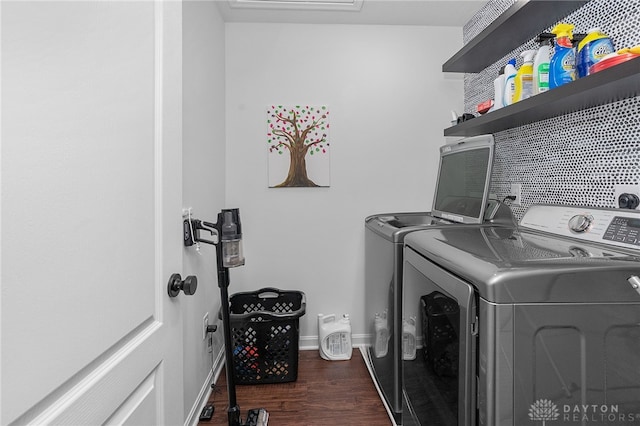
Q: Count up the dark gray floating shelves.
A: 2